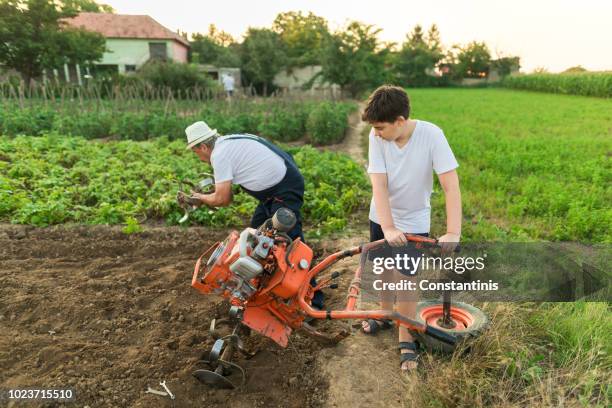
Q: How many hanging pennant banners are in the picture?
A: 0